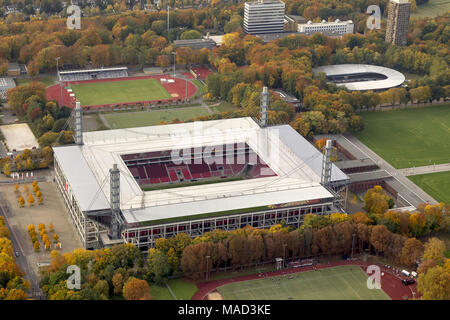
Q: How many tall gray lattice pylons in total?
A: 4